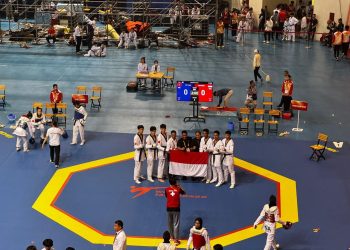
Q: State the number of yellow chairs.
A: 12